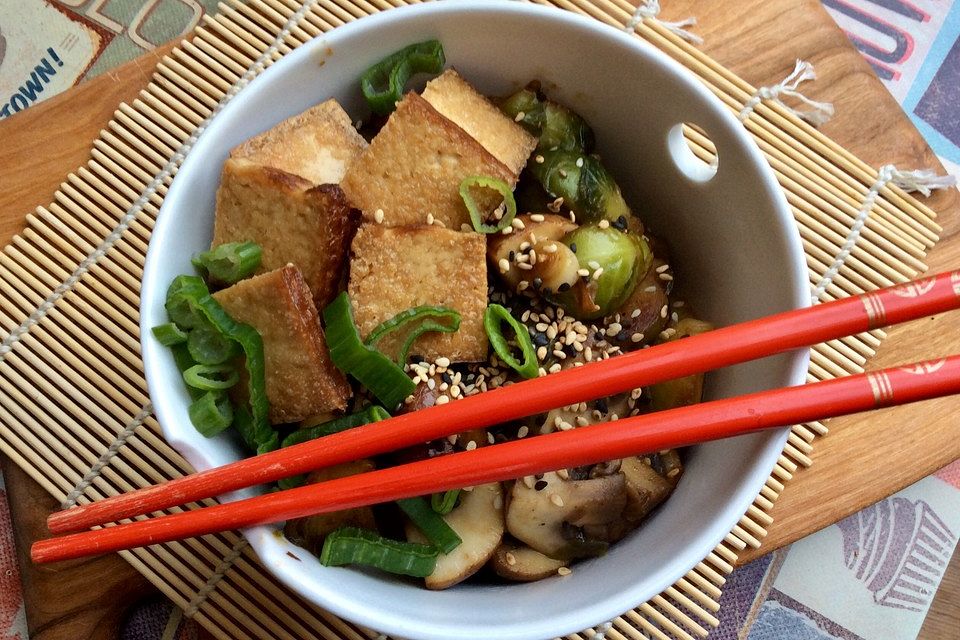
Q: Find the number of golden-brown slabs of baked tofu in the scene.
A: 6